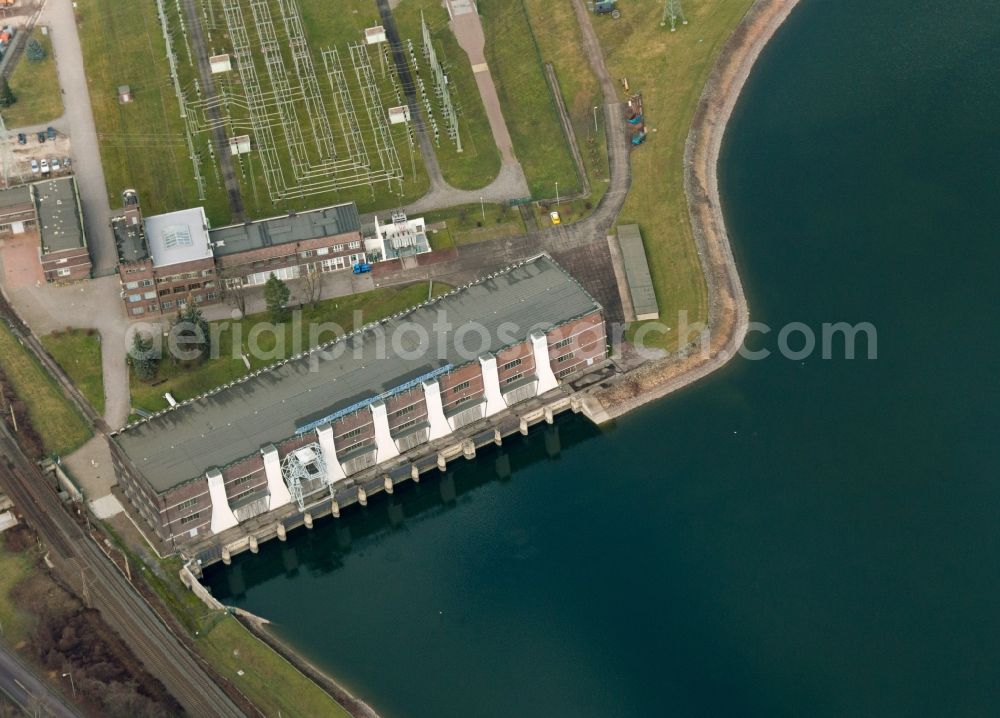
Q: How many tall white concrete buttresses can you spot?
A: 7